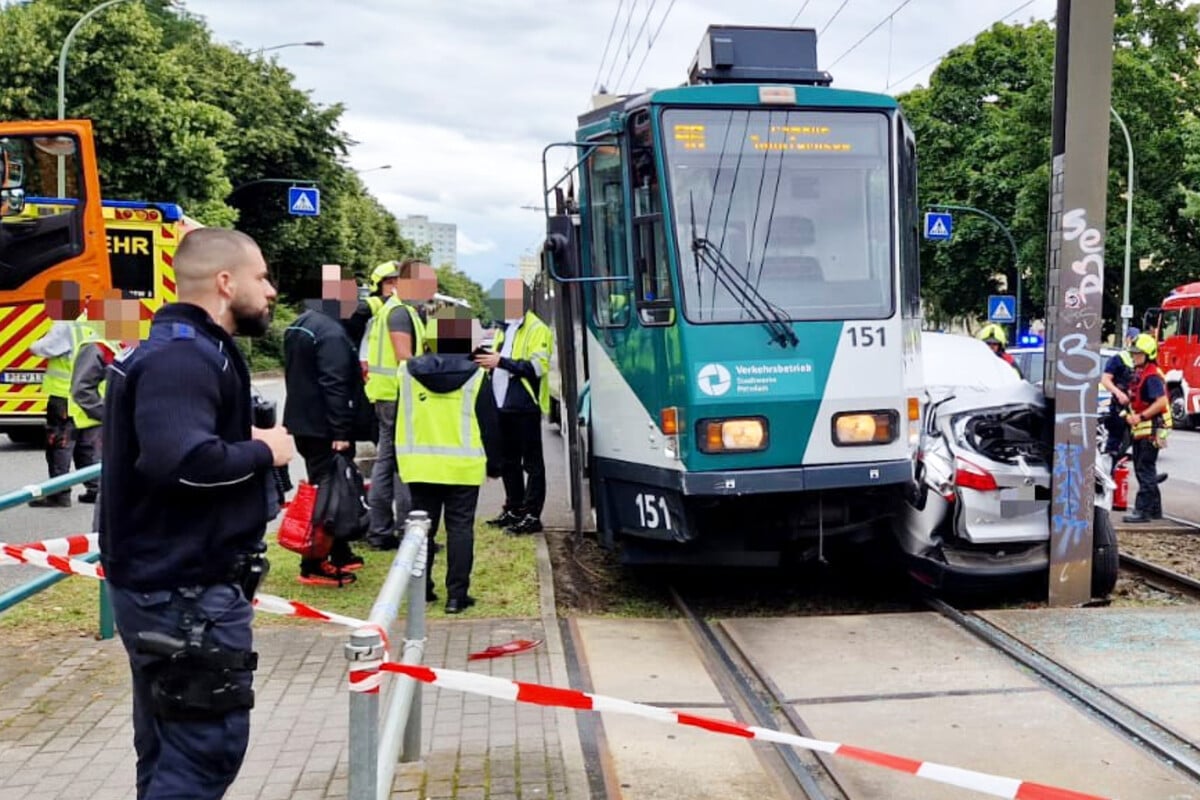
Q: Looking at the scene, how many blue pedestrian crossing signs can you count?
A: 3